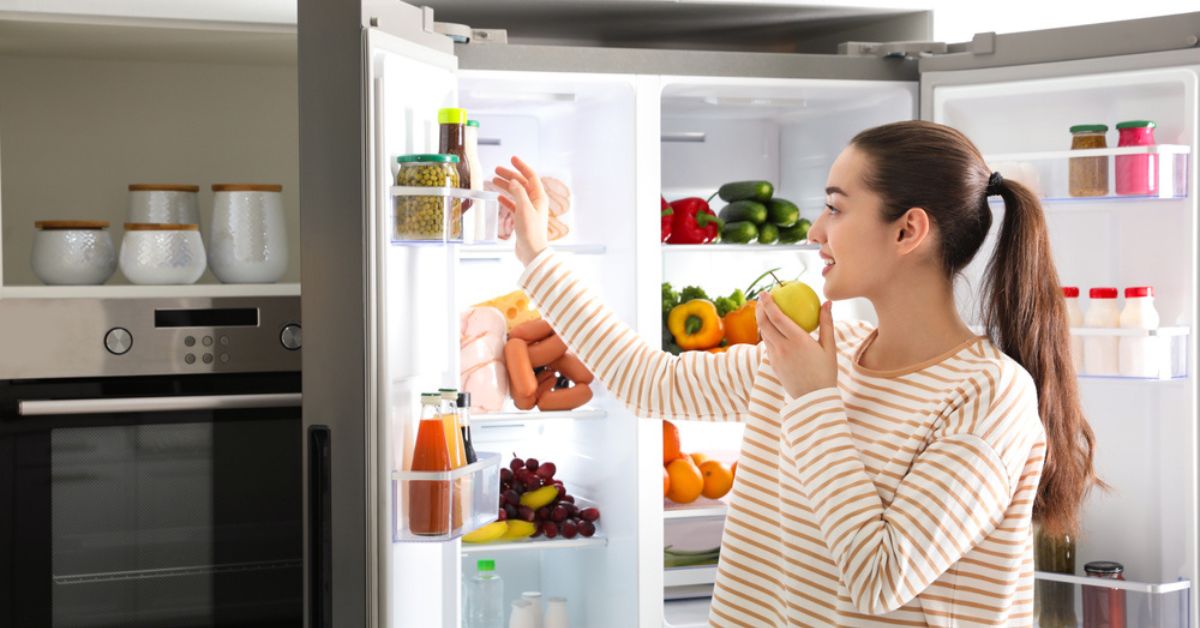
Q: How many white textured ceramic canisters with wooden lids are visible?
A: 4